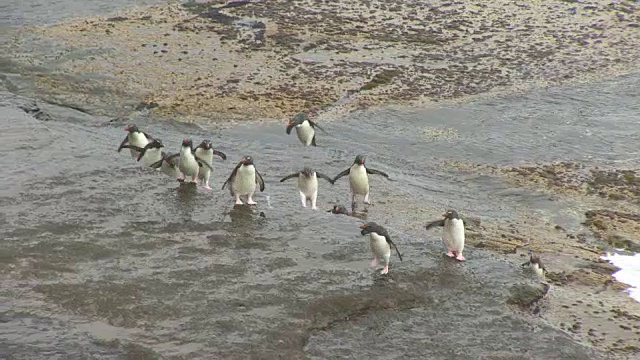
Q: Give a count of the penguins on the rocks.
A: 13